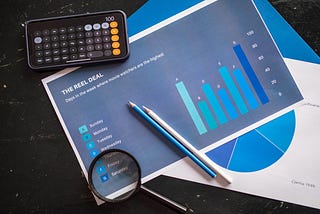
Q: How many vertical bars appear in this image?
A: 7